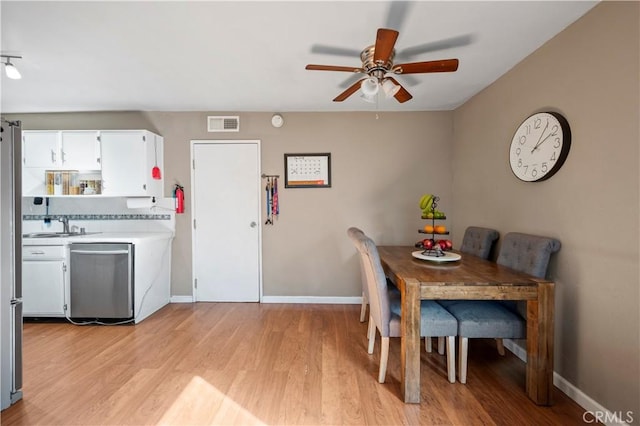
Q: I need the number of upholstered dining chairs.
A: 4